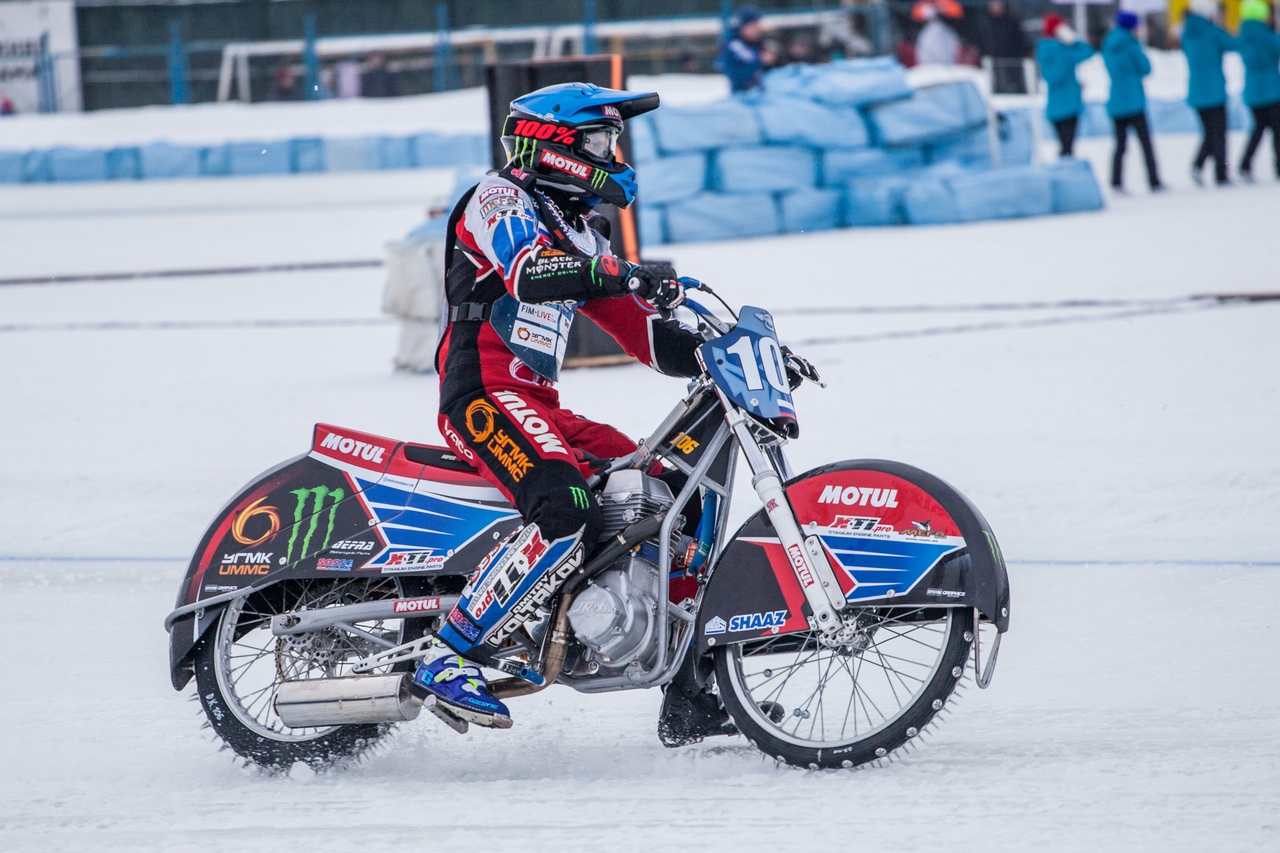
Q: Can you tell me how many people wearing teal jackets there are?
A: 4